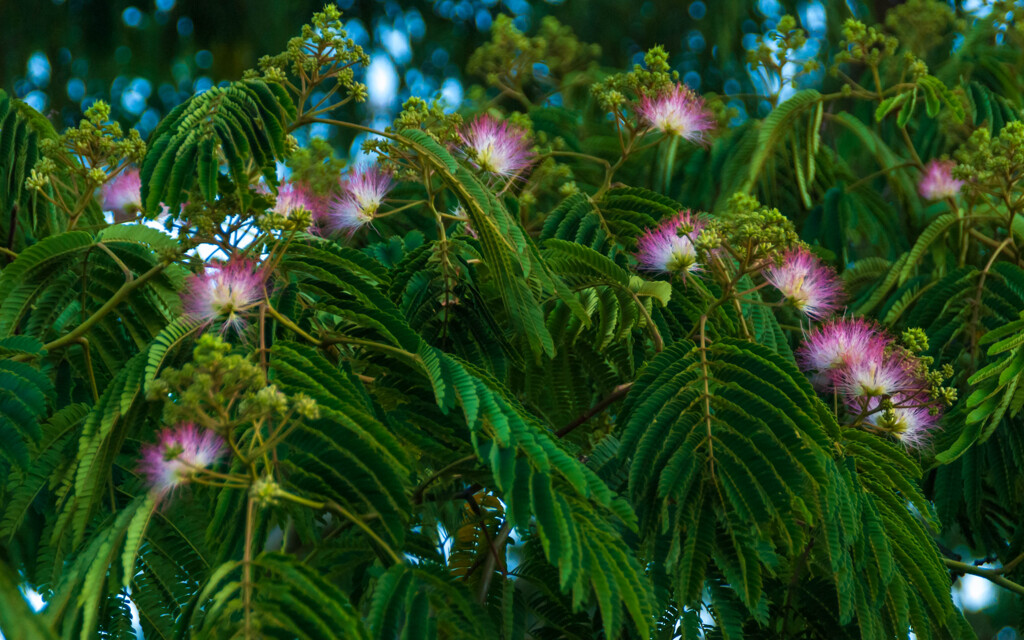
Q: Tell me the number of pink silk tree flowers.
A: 13